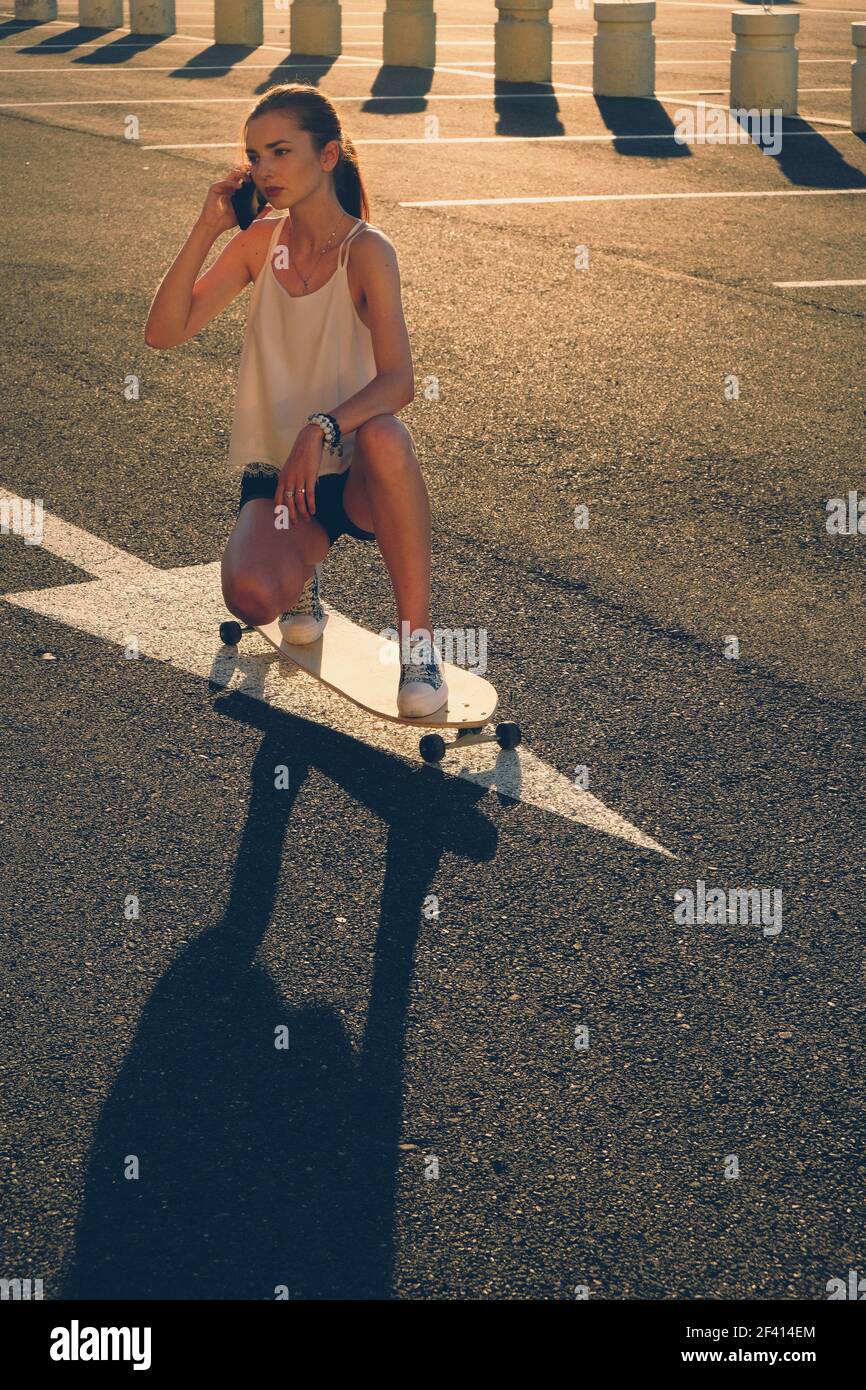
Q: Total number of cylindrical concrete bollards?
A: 10